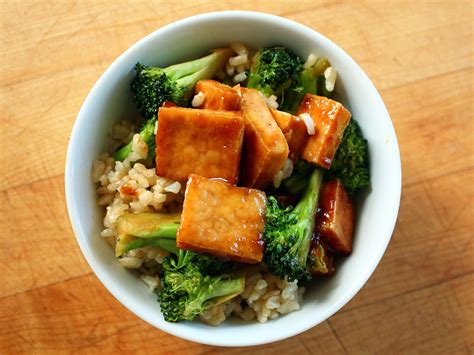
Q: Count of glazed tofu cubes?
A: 7